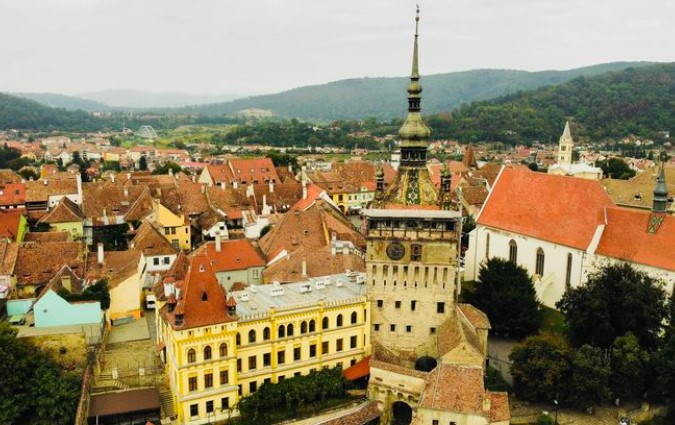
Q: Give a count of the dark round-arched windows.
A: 13